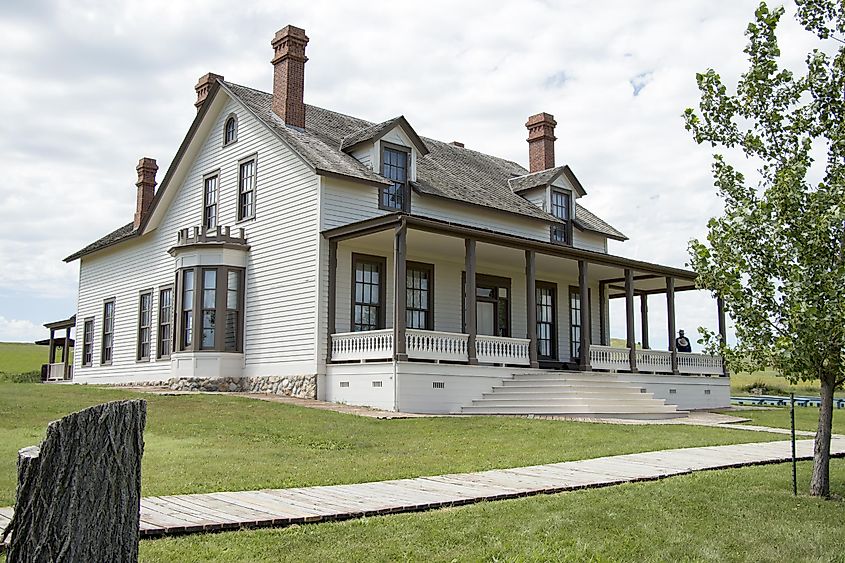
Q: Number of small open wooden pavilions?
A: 1